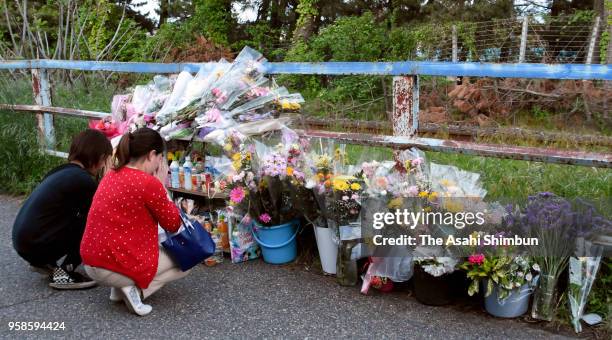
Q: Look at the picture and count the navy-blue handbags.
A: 1